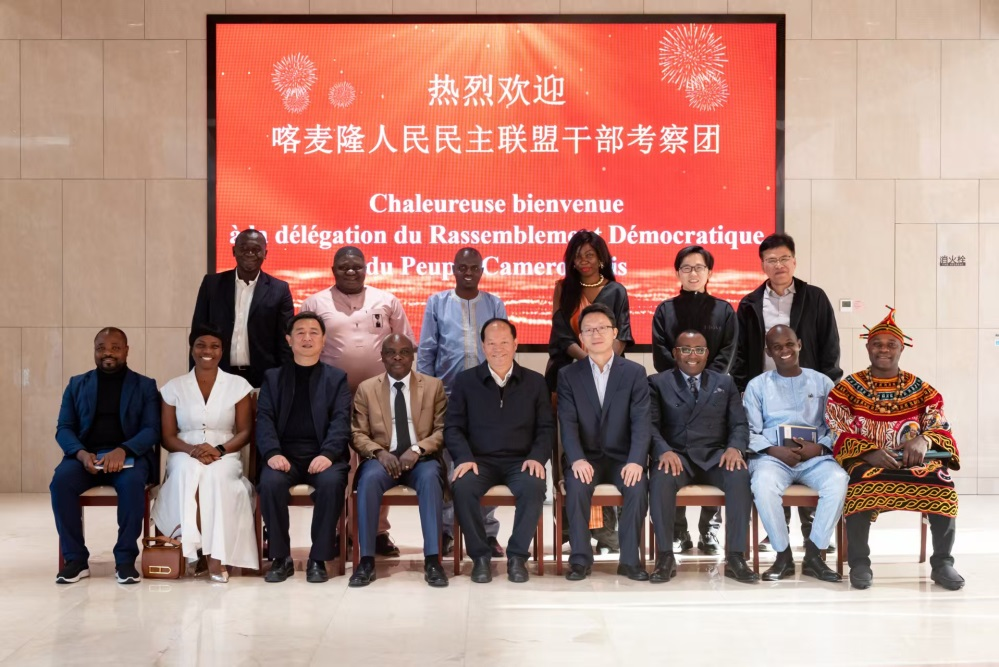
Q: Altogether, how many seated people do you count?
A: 9